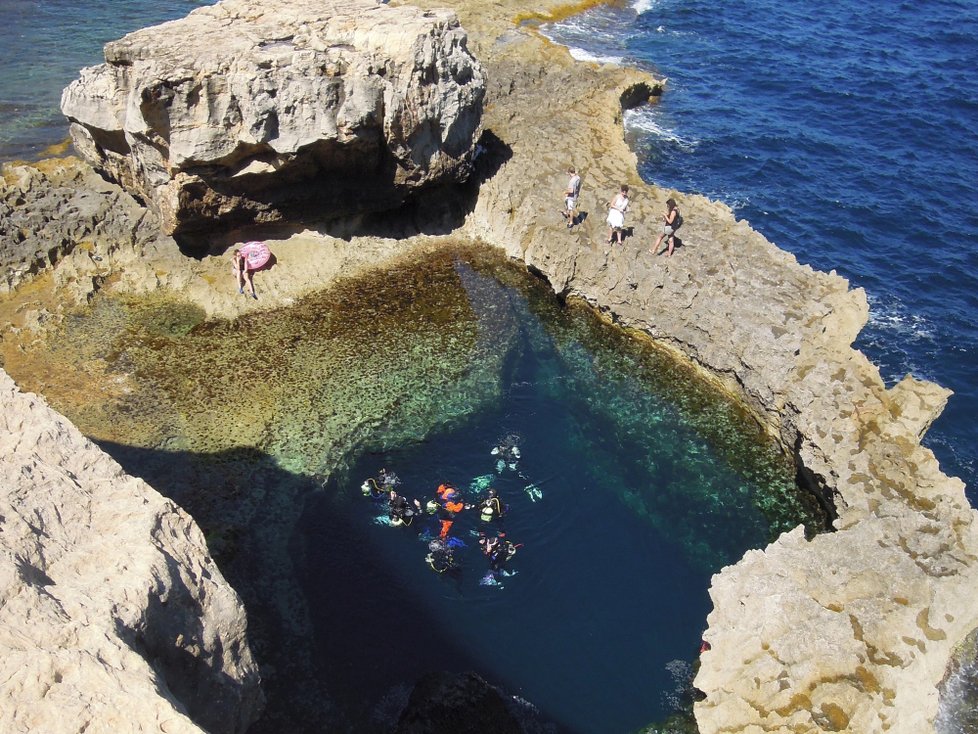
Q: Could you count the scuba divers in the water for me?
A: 7